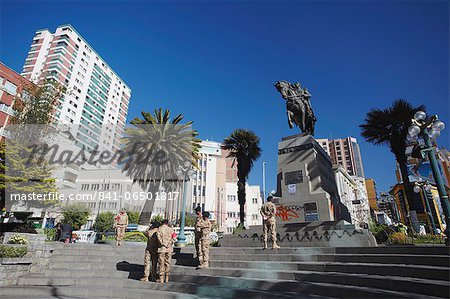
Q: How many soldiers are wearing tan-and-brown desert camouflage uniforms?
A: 6